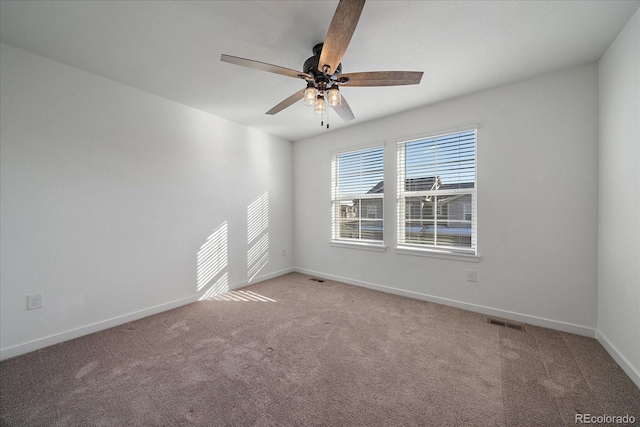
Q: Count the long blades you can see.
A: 5